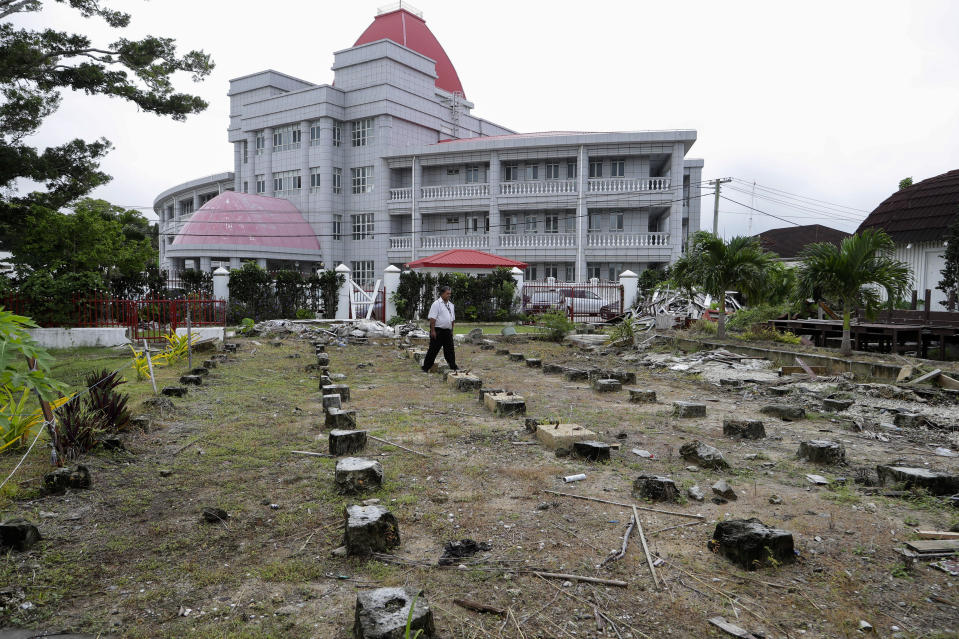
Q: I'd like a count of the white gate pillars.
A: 5